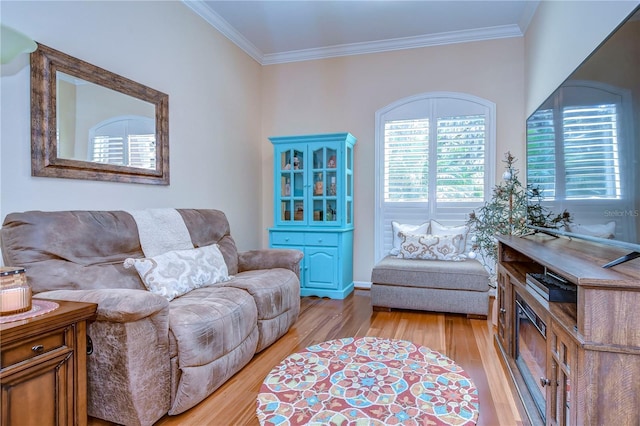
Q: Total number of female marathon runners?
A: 0